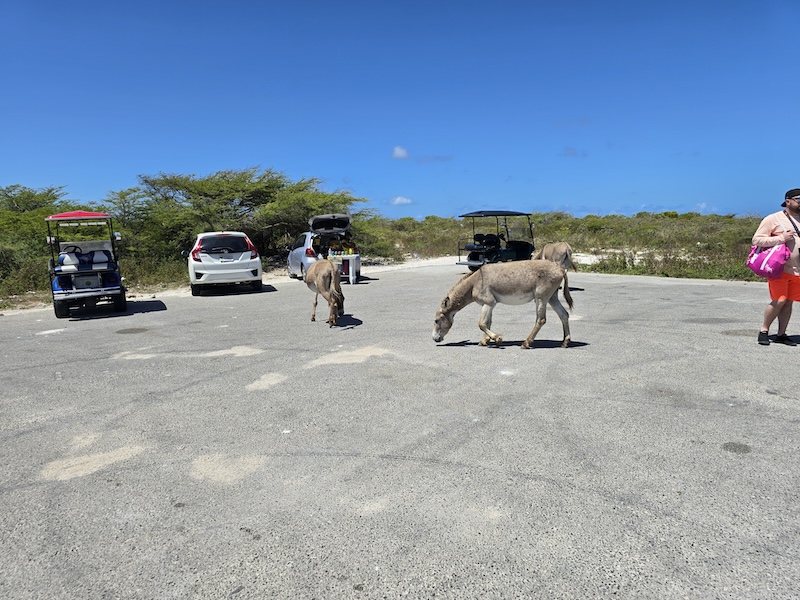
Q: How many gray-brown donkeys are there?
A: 3